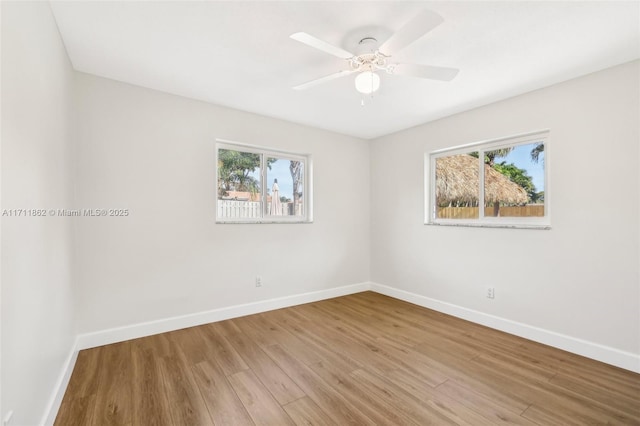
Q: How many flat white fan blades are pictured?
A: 4